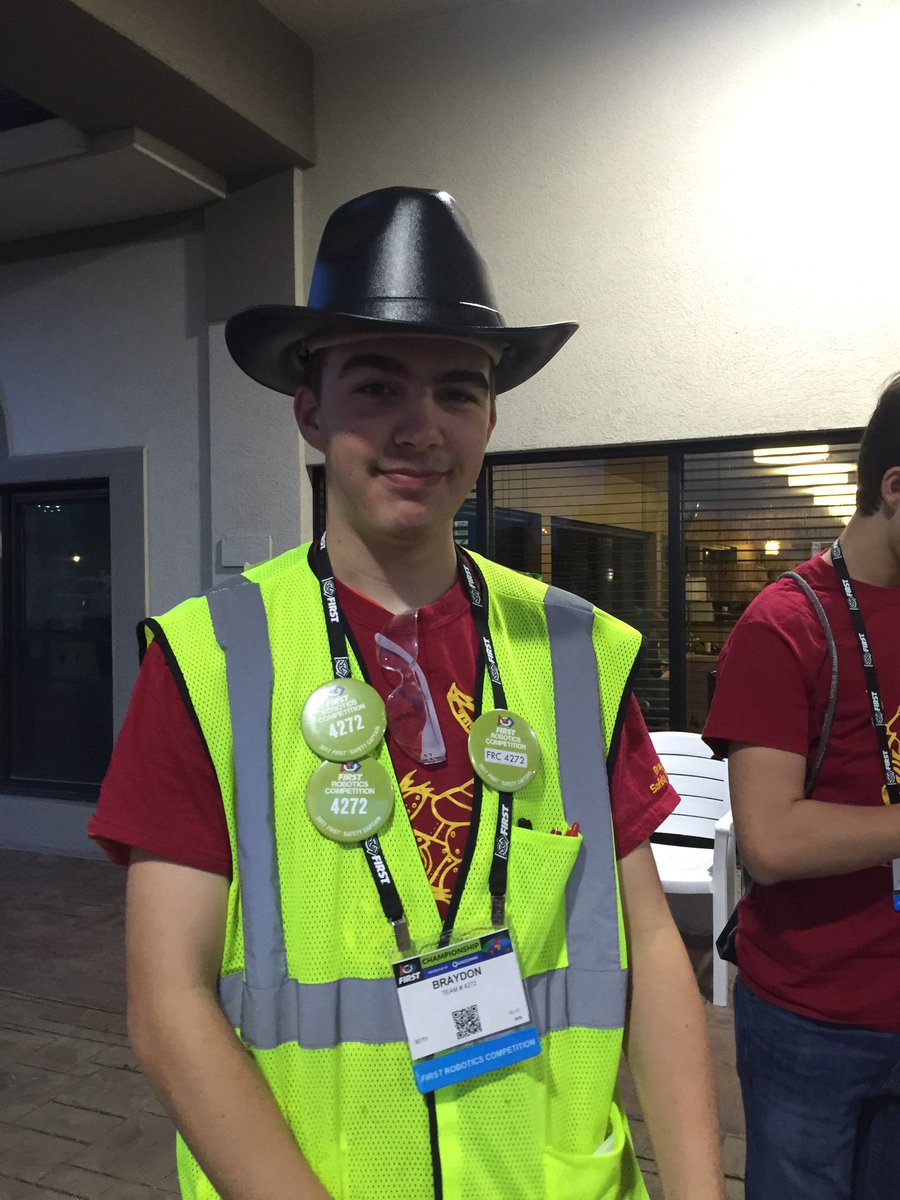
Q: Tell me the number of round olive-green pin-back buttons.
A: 3